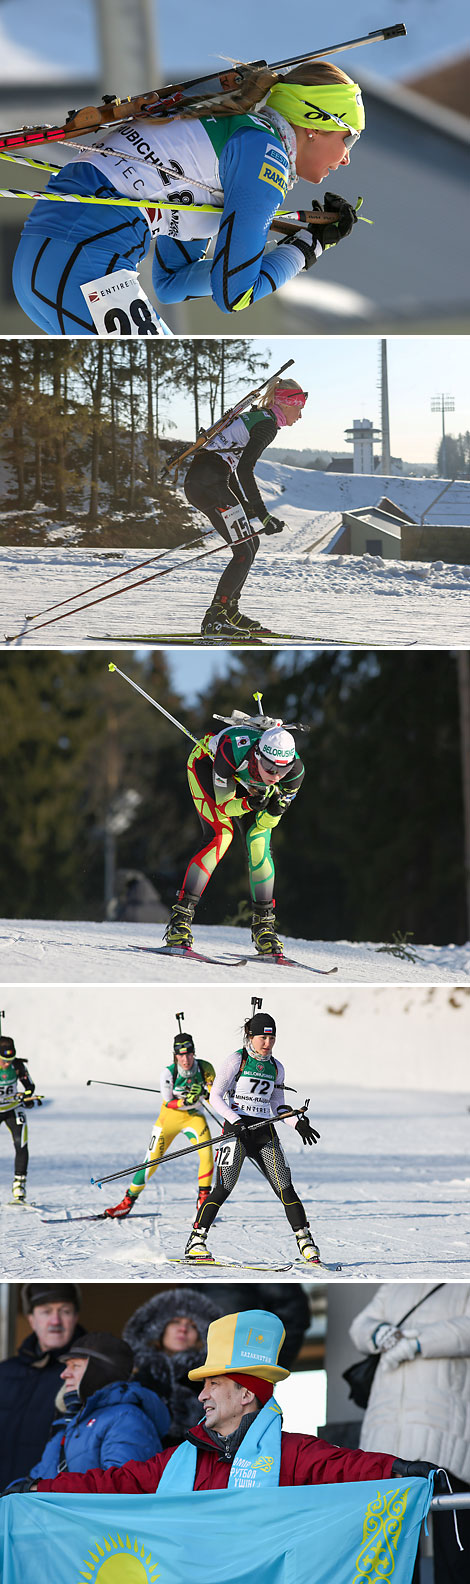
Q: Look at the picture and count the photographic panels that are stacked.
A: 5